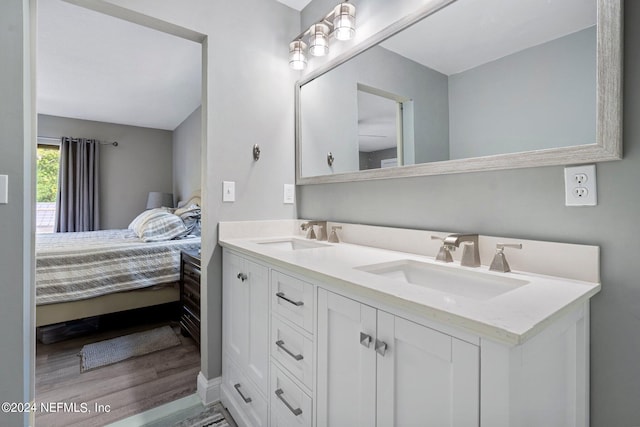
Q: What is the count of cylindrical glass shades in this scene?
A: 3